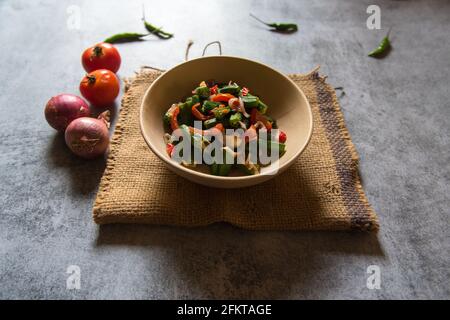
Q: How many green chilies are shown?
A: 4